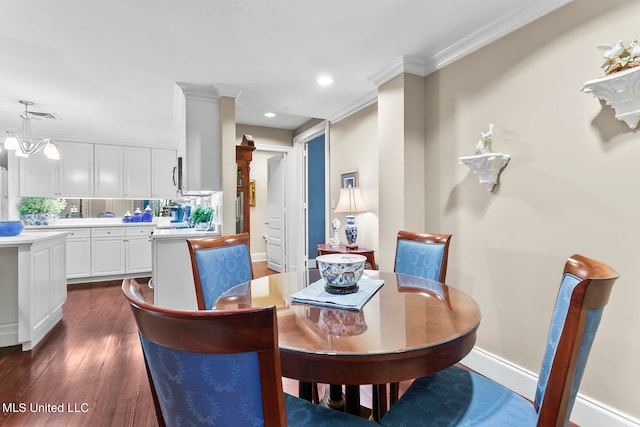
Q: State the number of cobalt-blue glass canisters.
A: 3